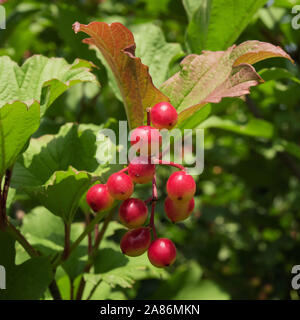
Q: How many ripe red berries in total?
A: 10